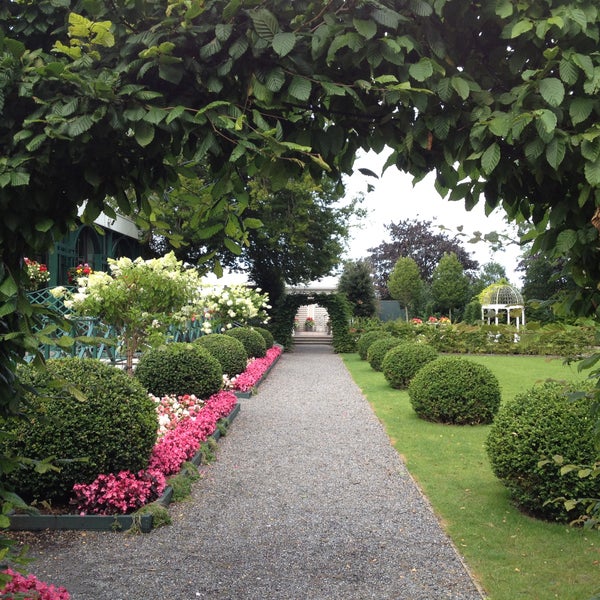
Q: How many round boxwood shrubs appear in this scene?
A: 10